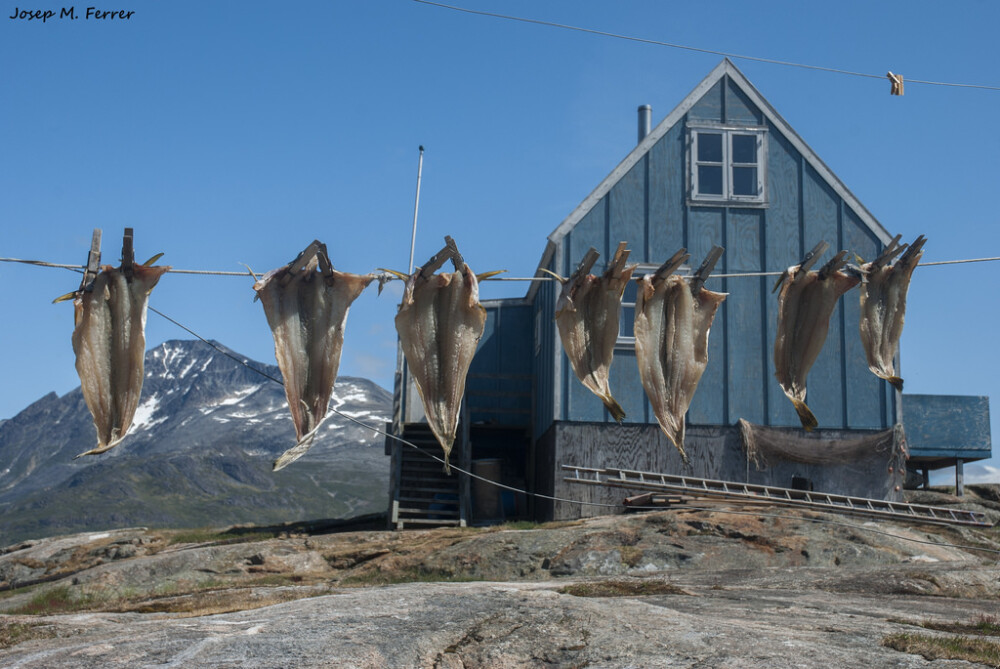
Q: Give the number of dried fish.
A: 7